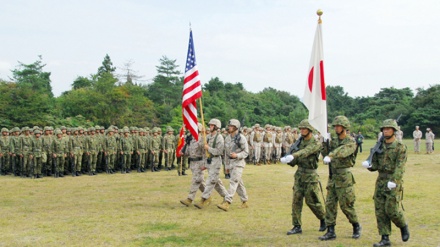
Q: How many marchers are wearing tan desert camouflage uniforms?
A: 3